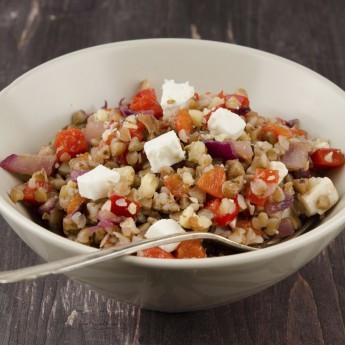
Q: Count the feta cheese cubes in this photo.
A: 7